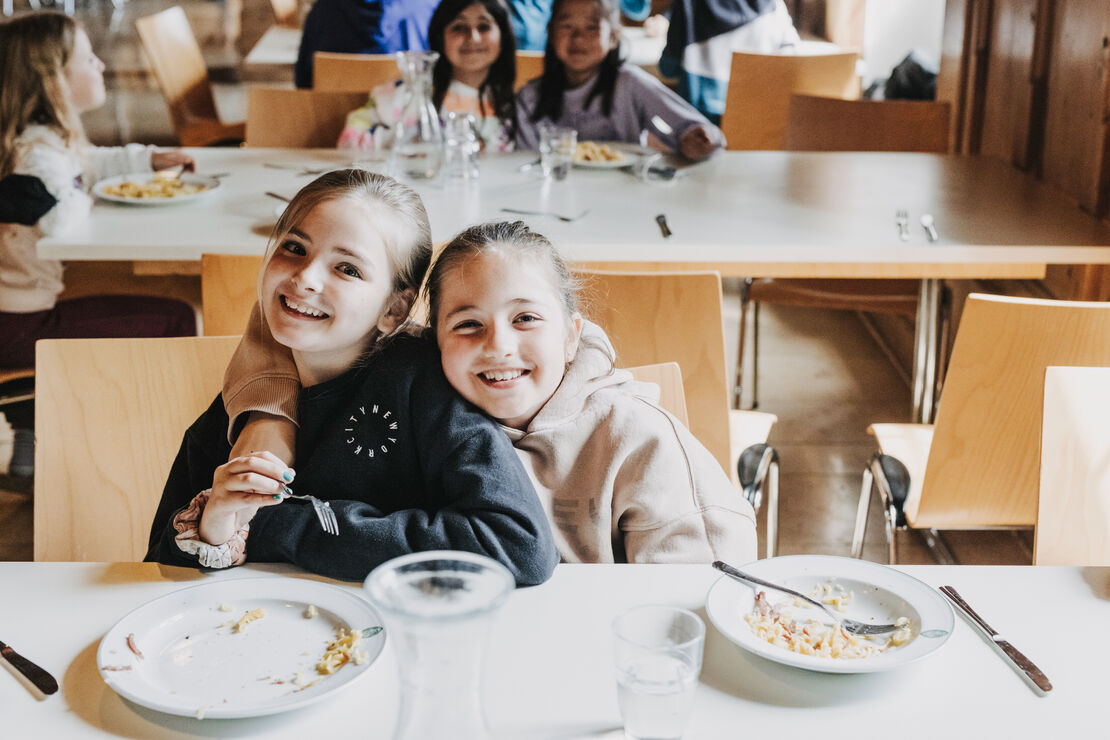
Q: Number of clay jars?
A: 0